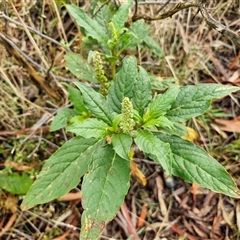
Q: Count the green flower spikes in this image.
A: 3